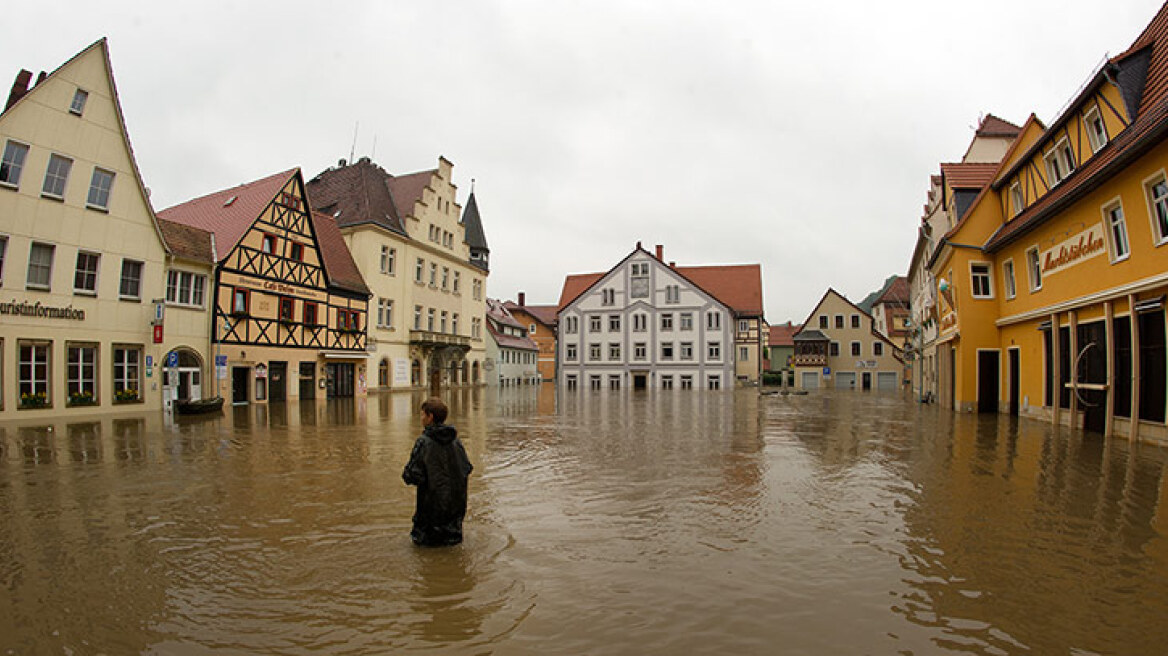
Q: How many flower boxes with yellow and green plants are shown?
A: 3